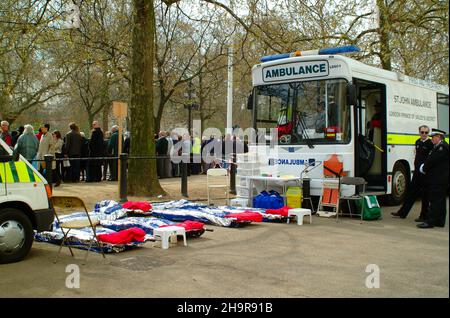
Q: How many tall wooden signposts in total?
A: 1